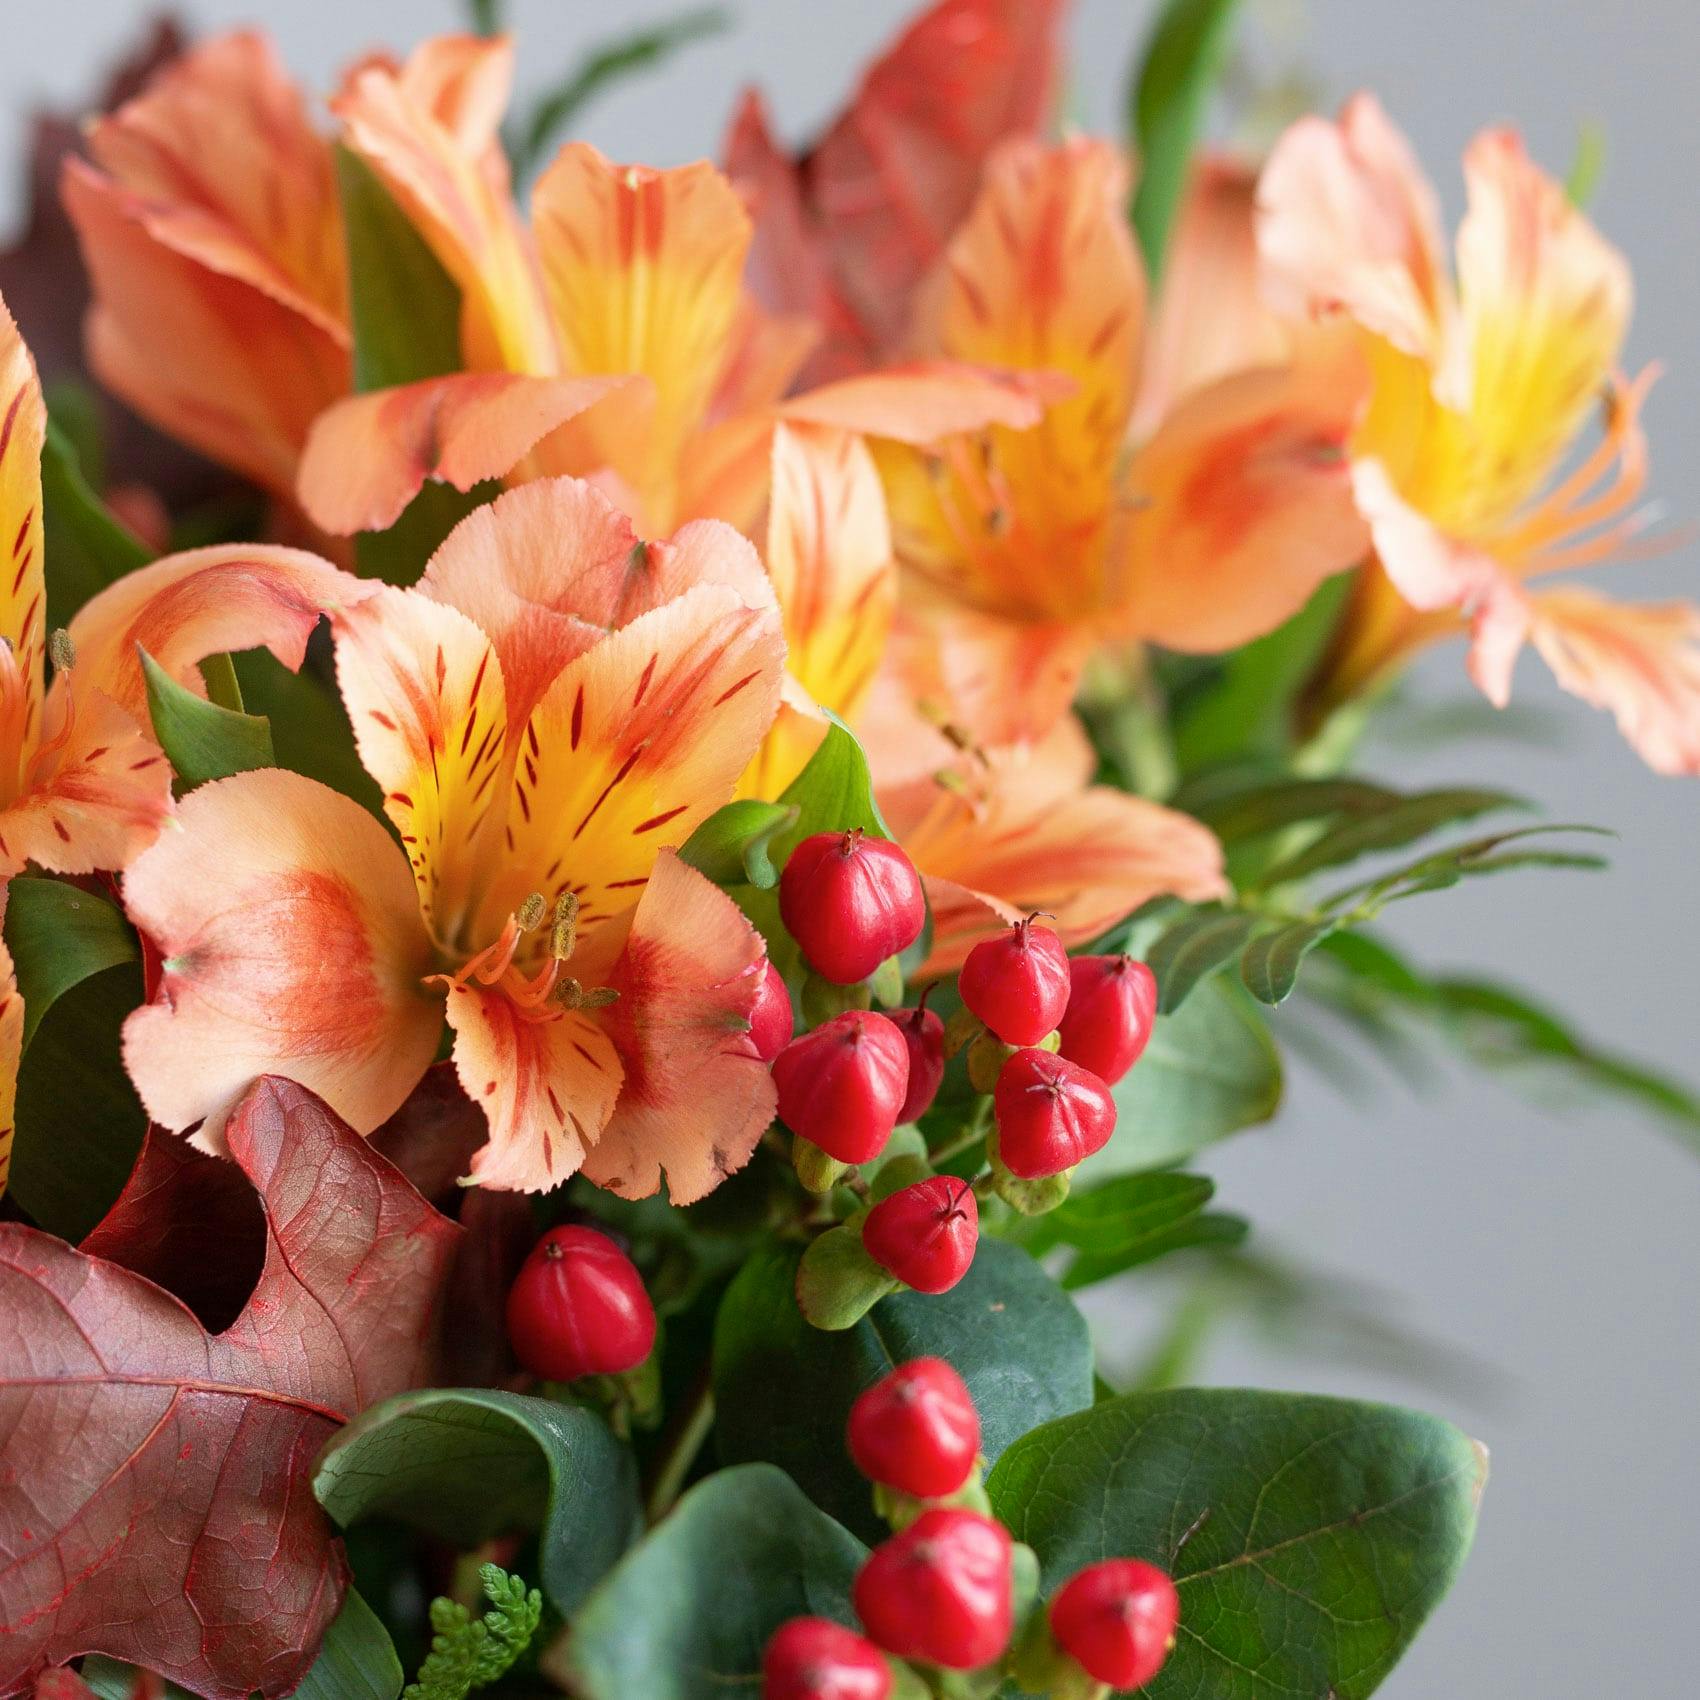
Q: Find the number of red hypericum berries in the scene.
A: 13